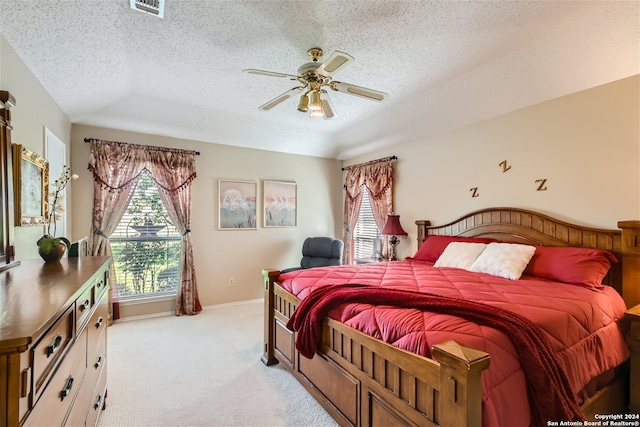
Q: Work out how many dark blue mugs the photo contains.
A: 0